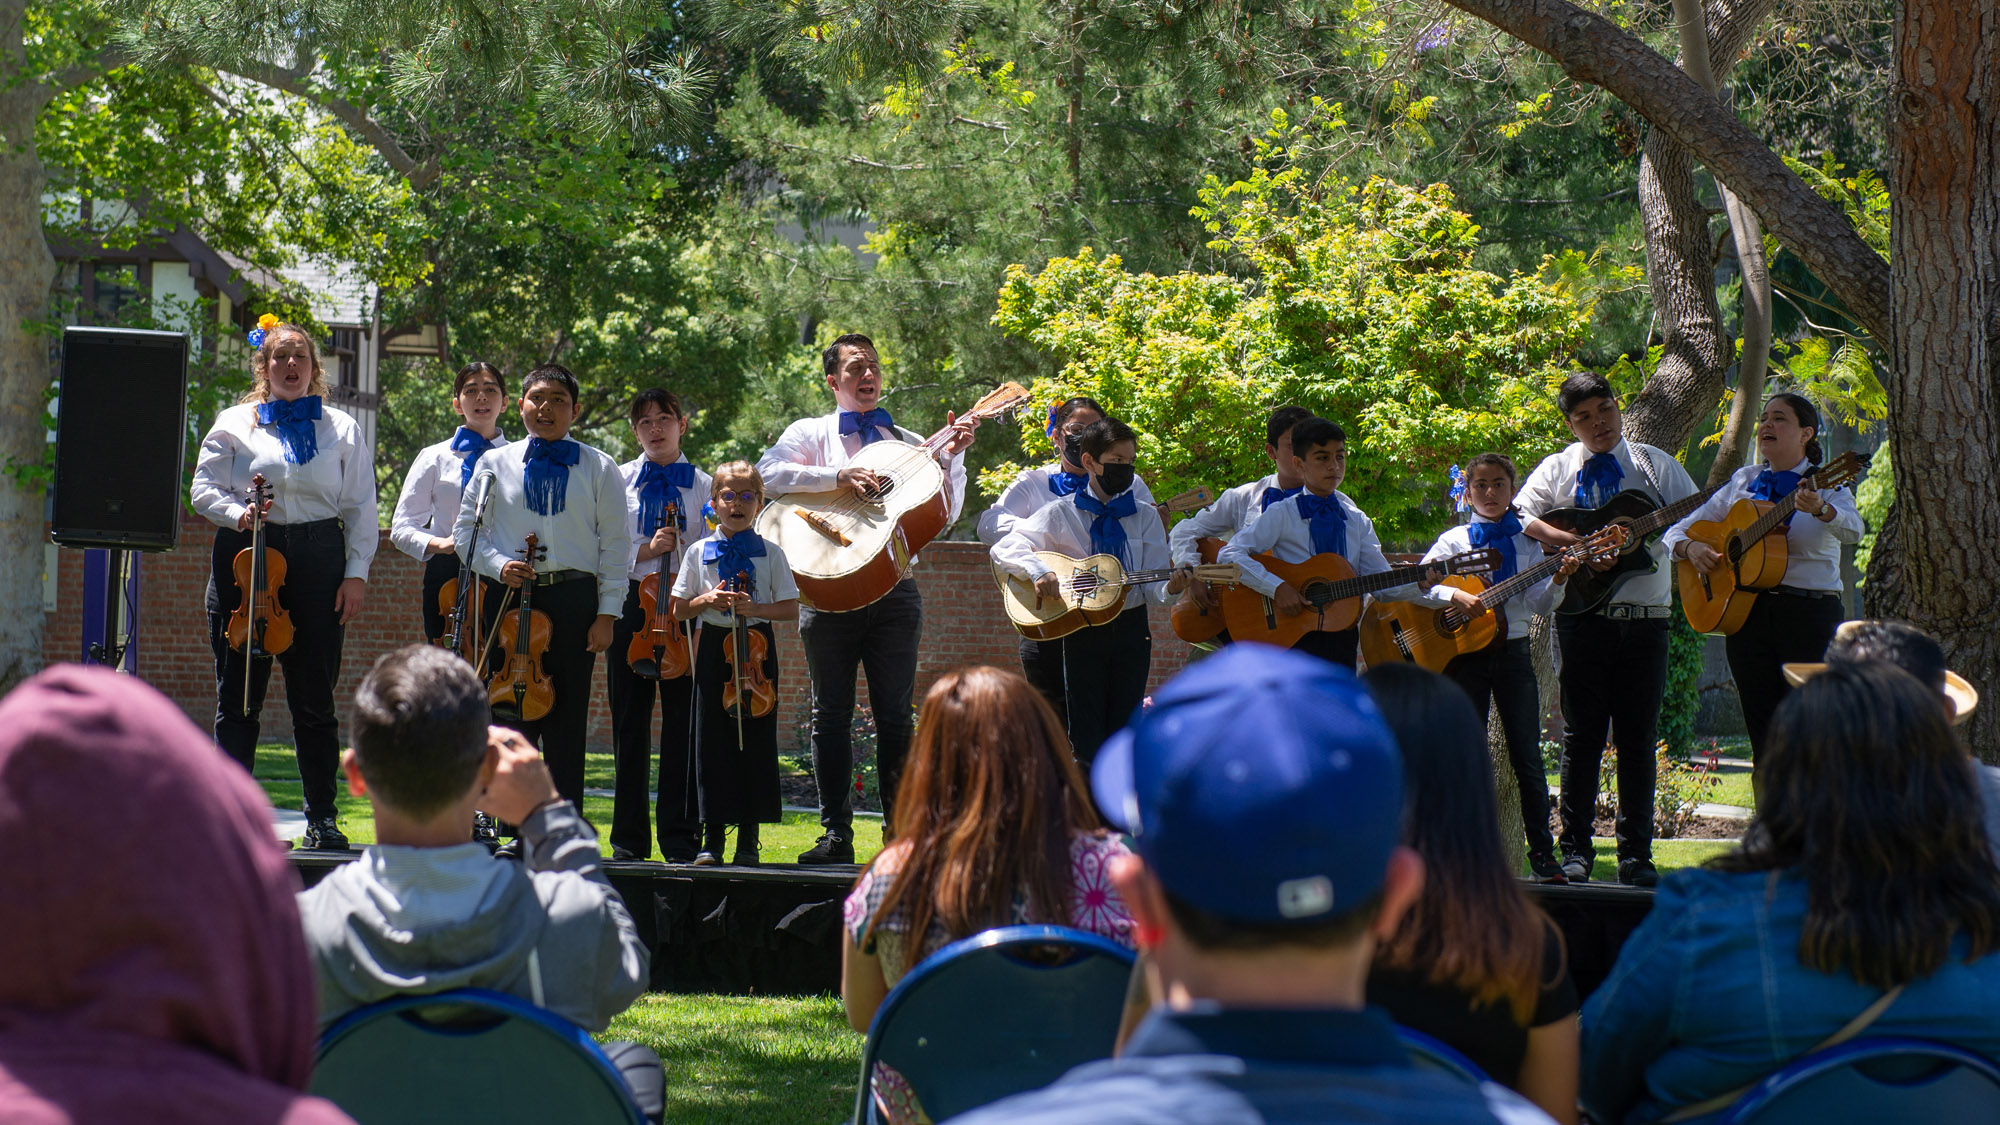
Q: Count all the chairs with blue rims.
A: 4